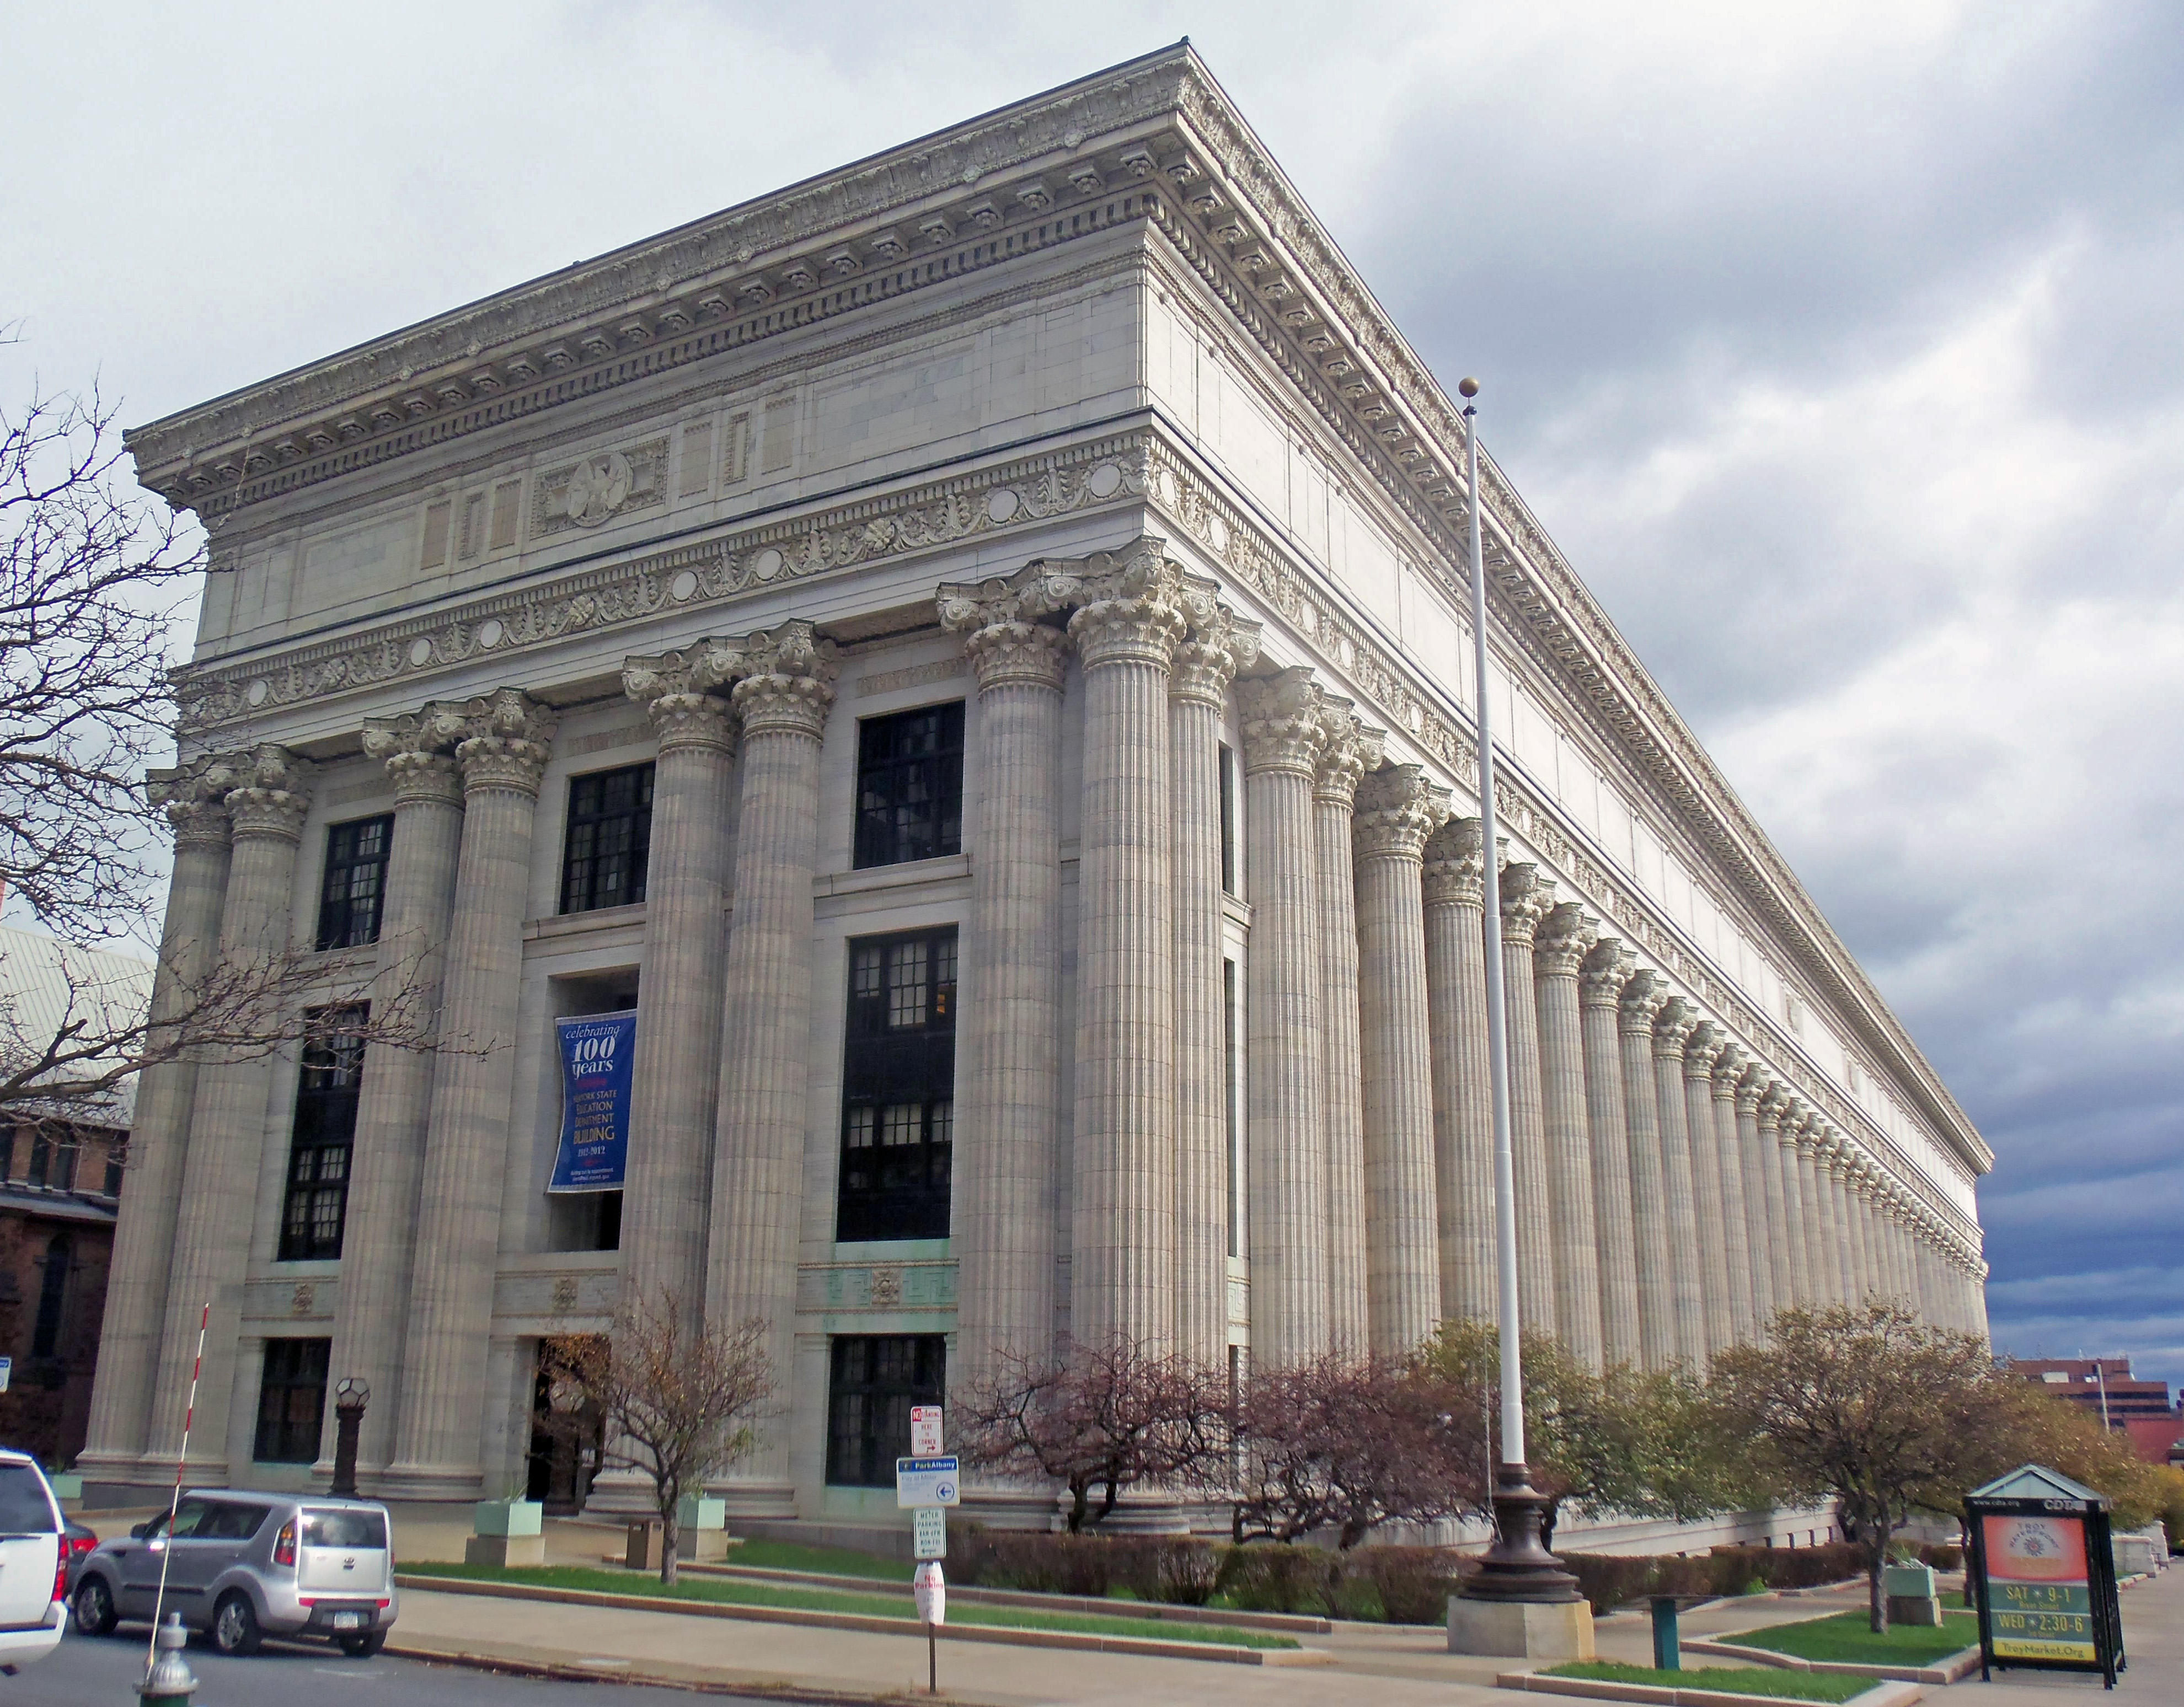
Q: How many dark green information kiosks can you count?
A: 1